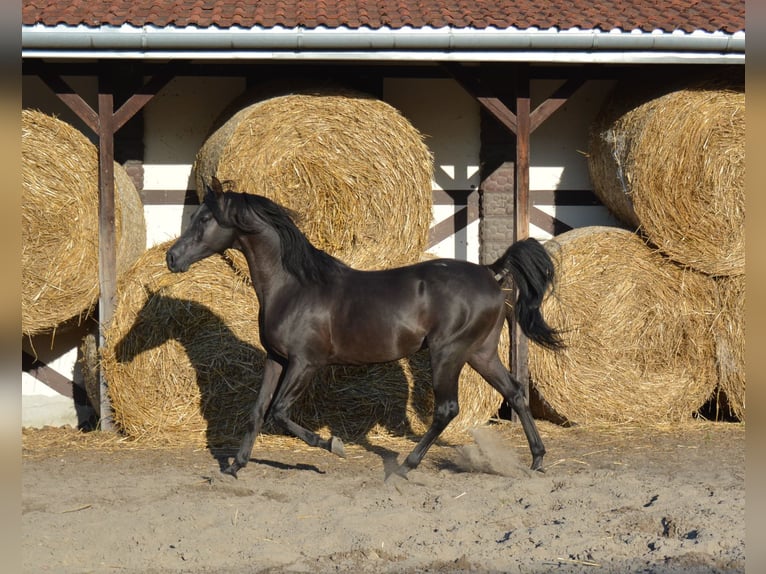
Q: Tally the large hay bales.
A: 7